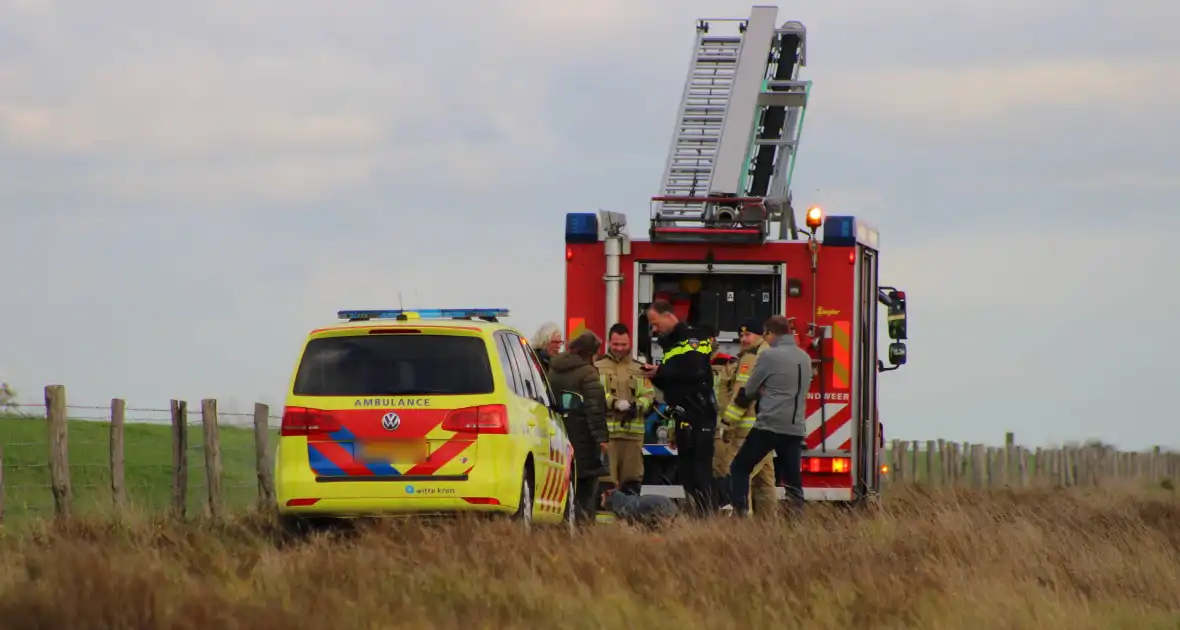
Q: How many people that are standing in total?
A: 7